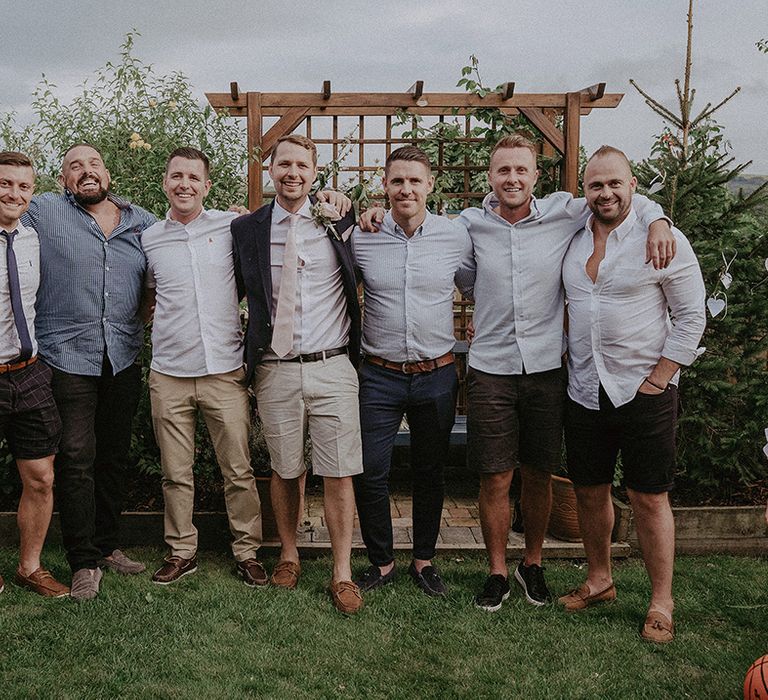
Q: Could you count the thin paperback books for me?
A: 0